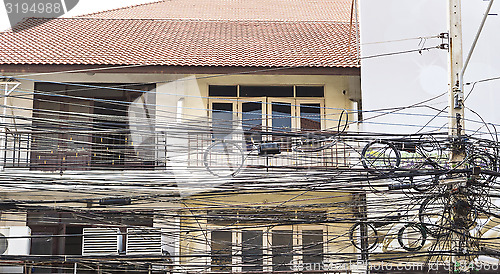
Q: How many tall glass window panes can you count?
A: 8